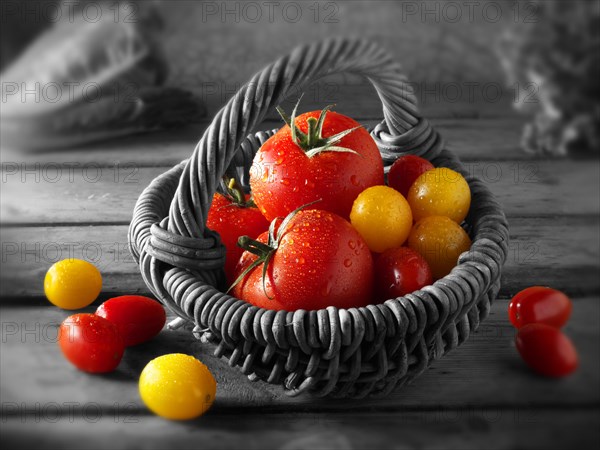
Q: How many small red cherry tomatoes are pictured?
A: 6